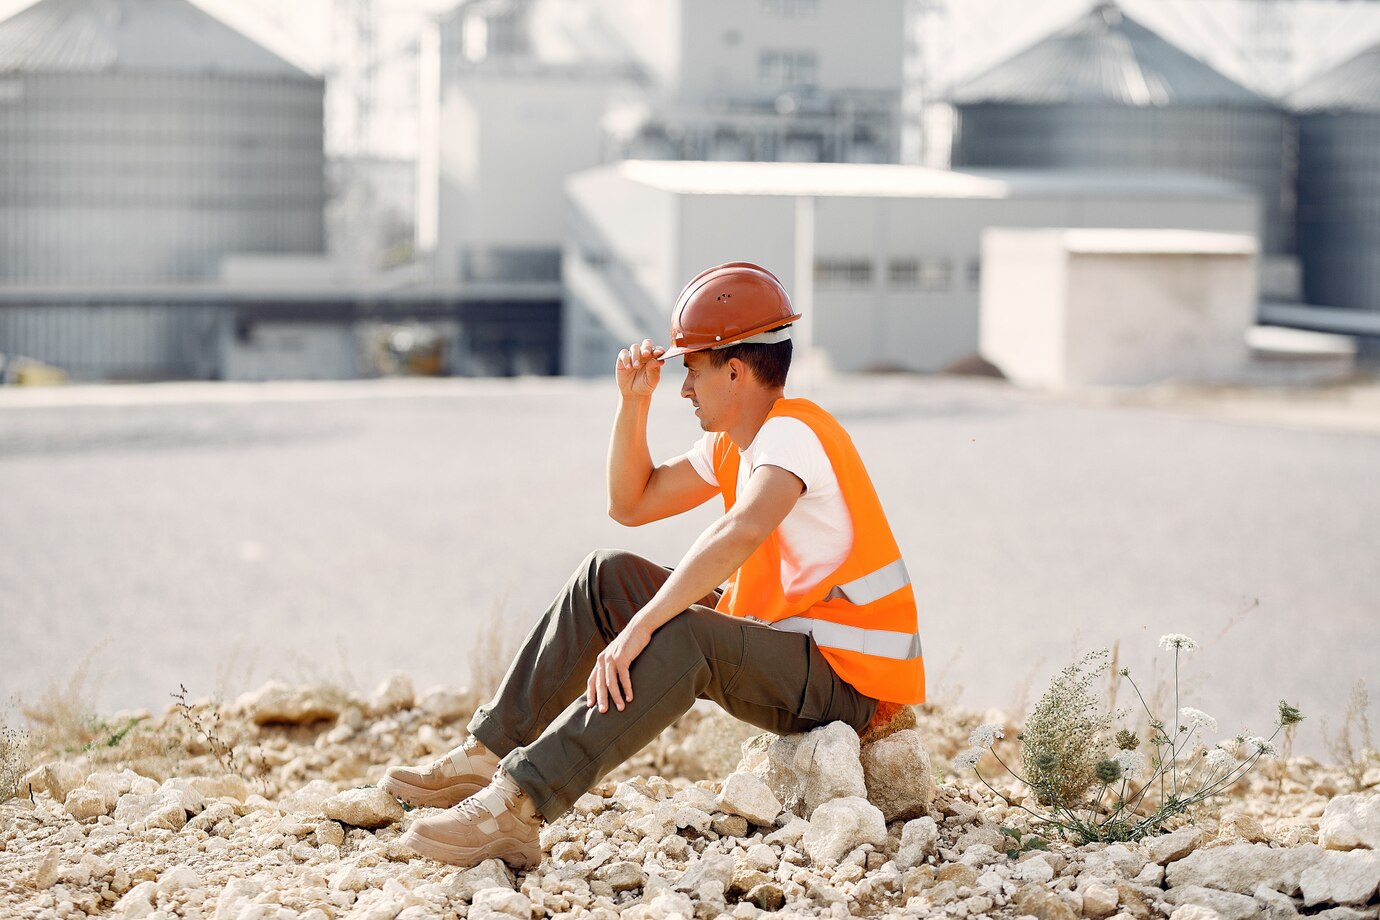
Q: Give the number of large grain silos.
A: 3